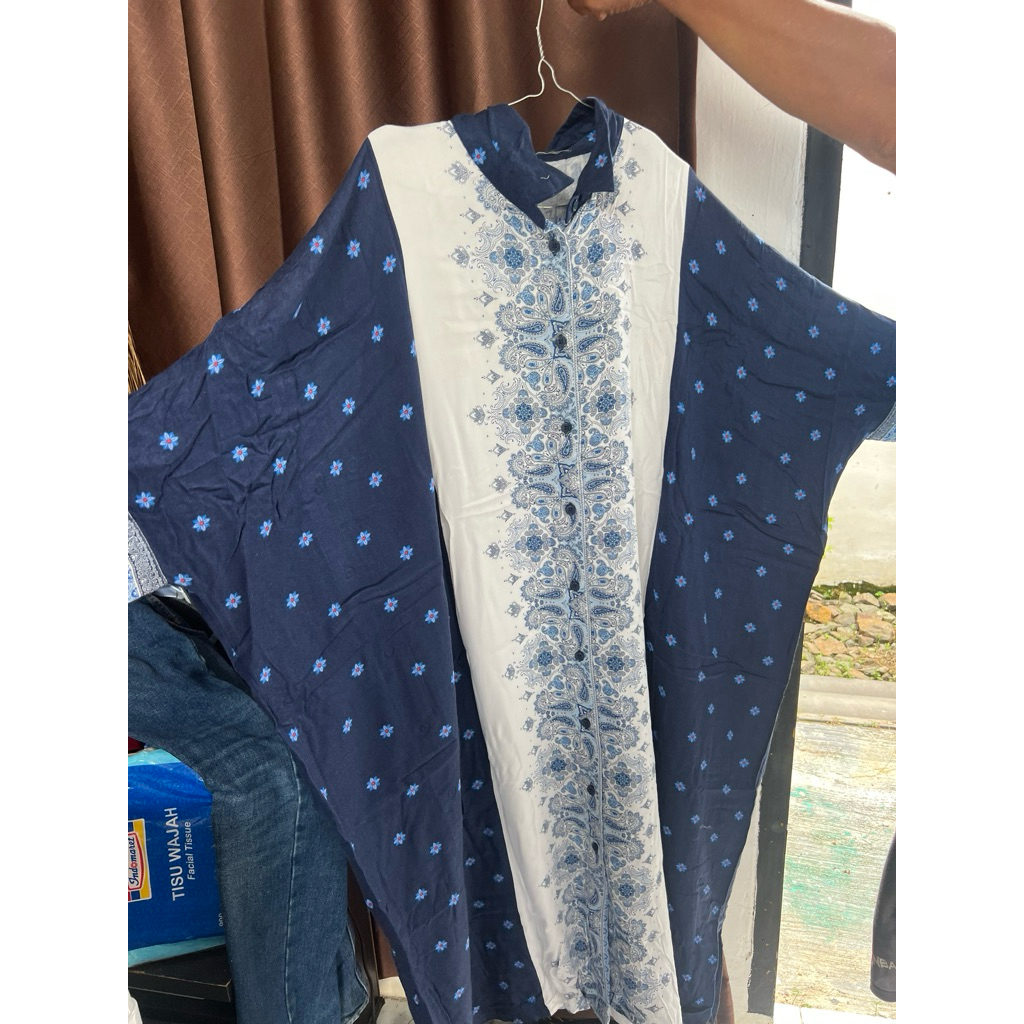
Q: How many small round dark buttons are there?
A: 9